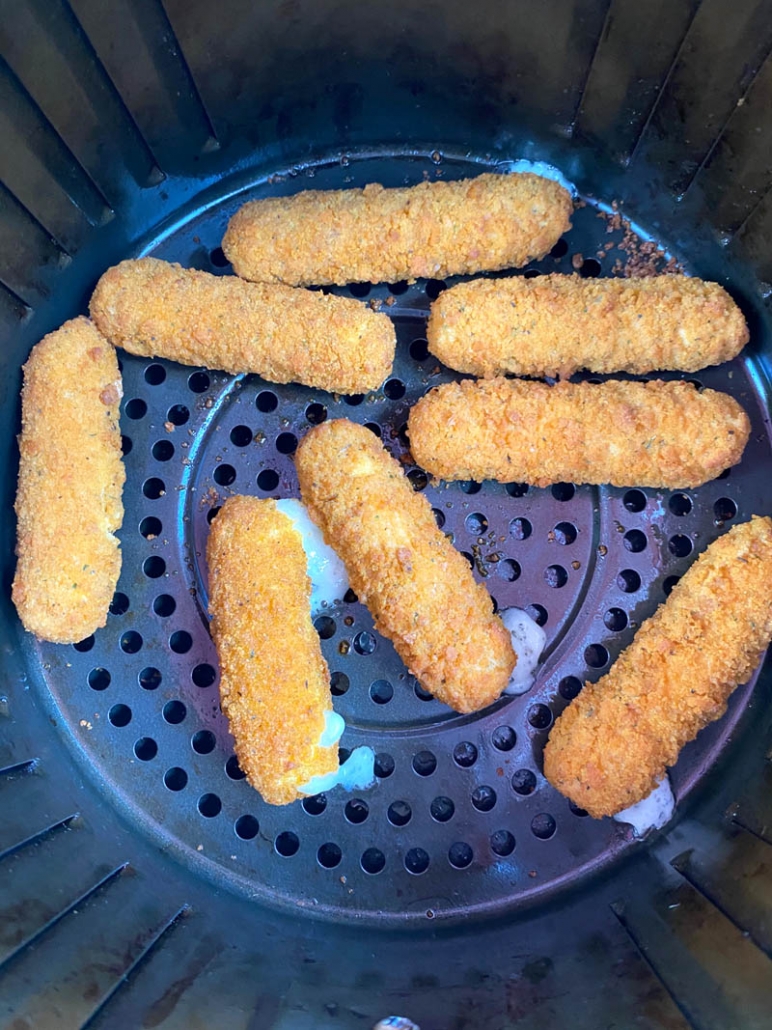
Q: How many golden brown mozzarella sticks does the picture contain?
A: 8